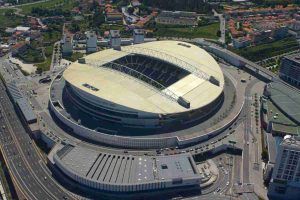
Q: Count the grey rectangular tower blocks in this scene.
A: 4